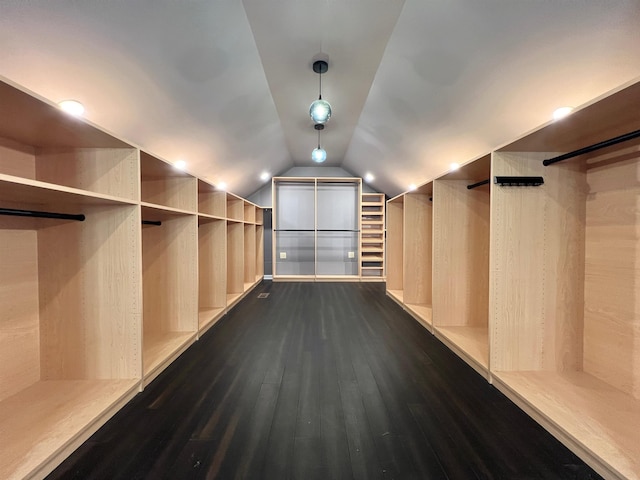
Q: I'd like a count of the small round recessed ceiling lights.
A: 8